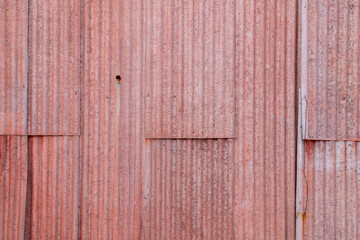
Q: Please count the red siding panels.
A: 10